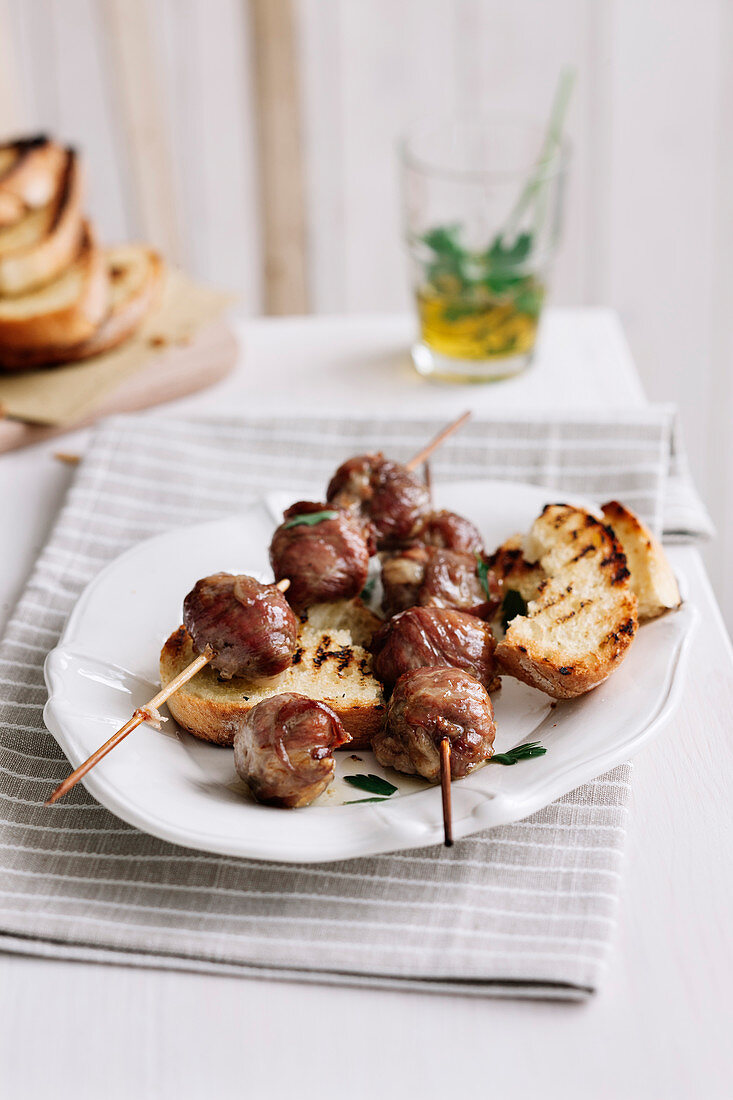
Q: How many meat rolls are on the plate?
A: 8